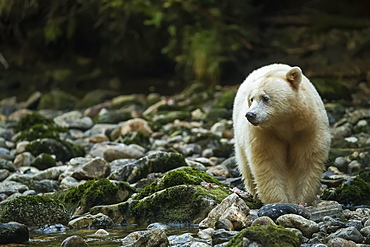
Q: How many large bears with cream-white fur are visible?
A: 1